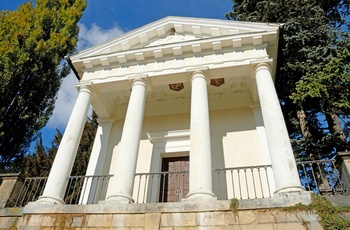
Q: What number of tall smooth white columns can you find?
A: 4